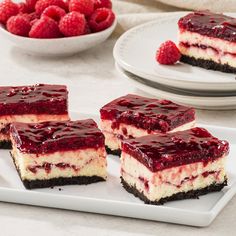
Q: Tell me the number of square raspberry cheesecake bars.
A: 5